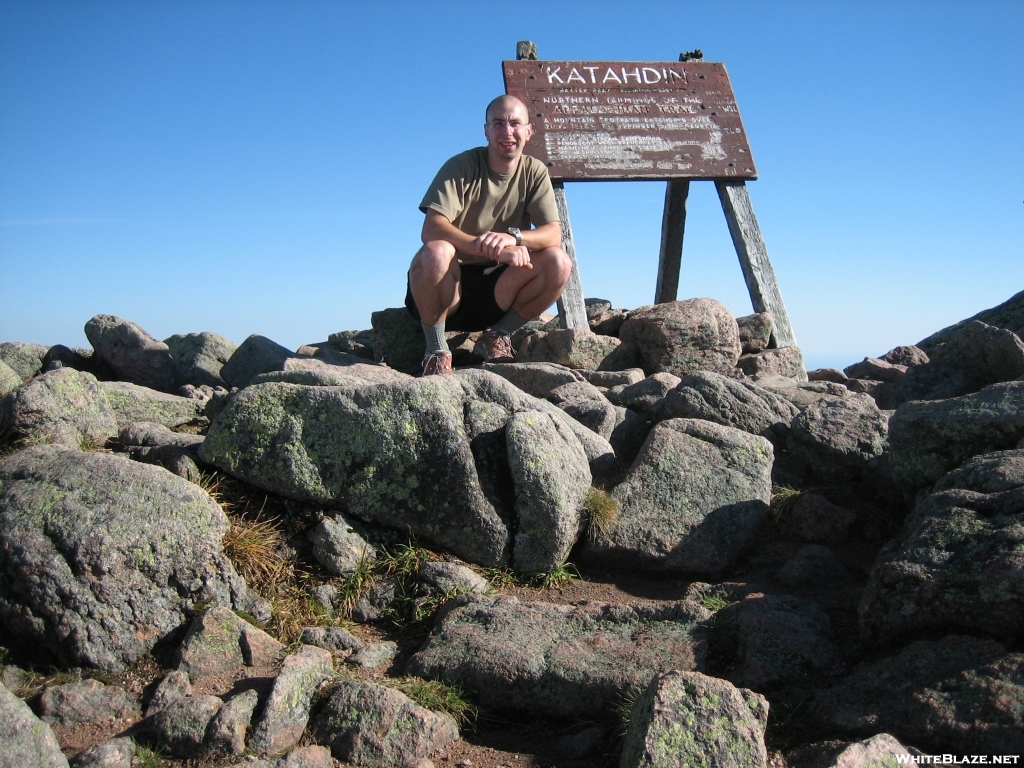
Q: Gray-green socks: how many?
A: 2